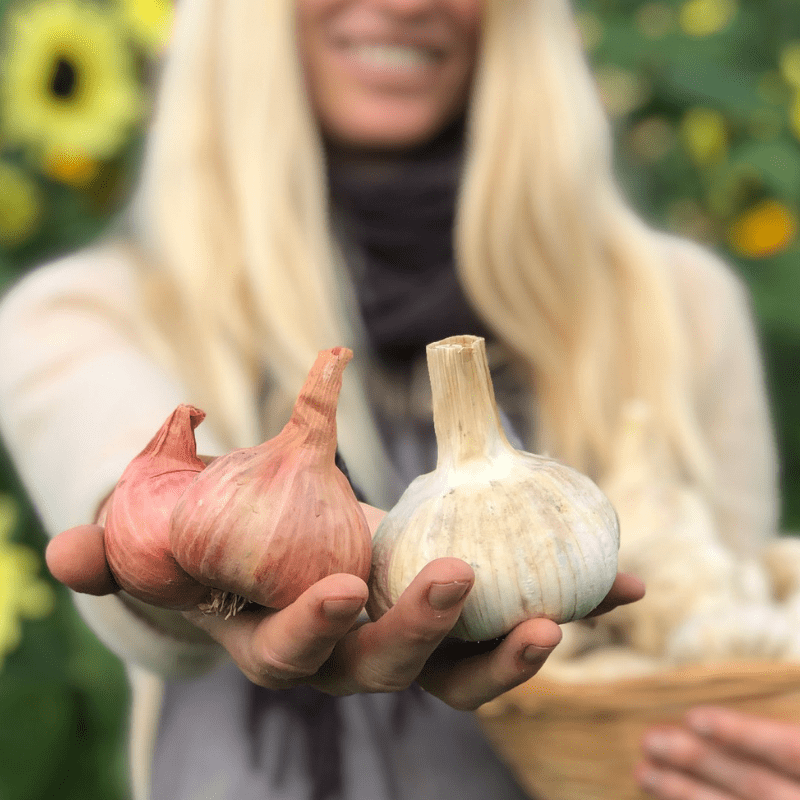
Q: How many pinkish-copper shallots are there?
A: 2